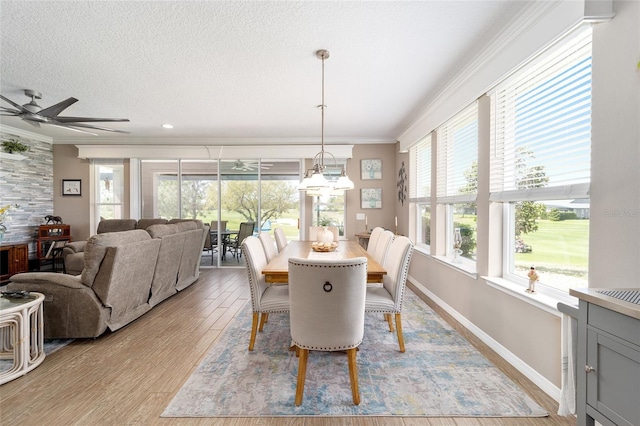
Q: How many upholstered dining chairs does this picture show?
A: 8